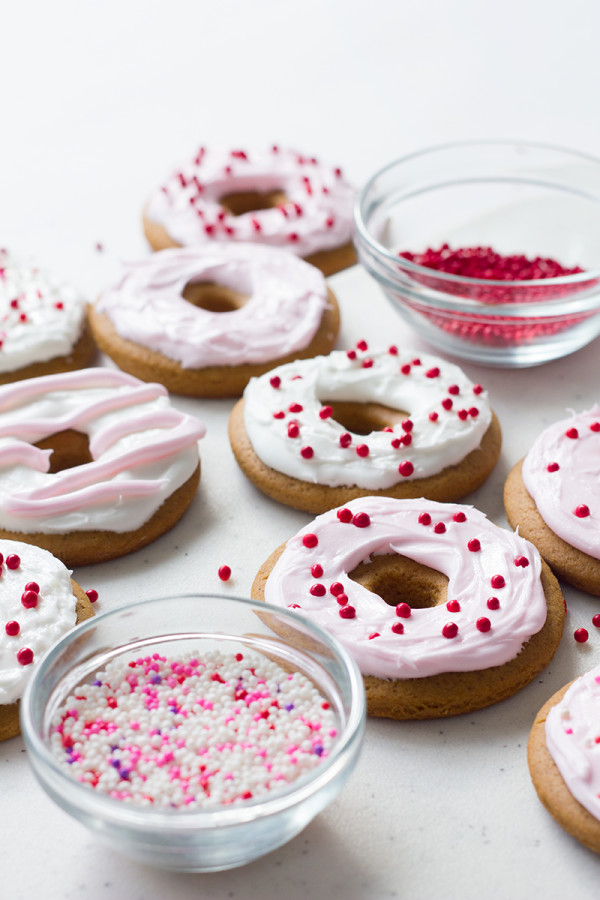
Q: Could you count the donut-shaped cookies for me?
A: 9